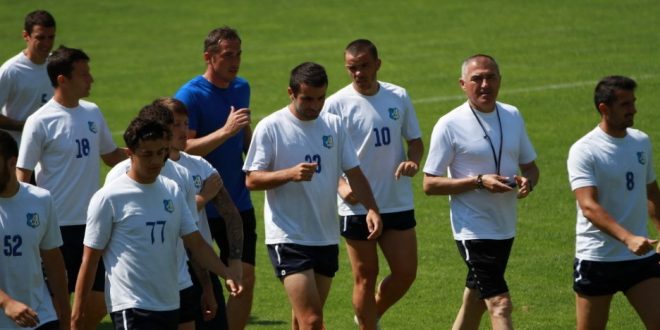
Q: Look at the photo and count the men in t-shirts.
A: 11